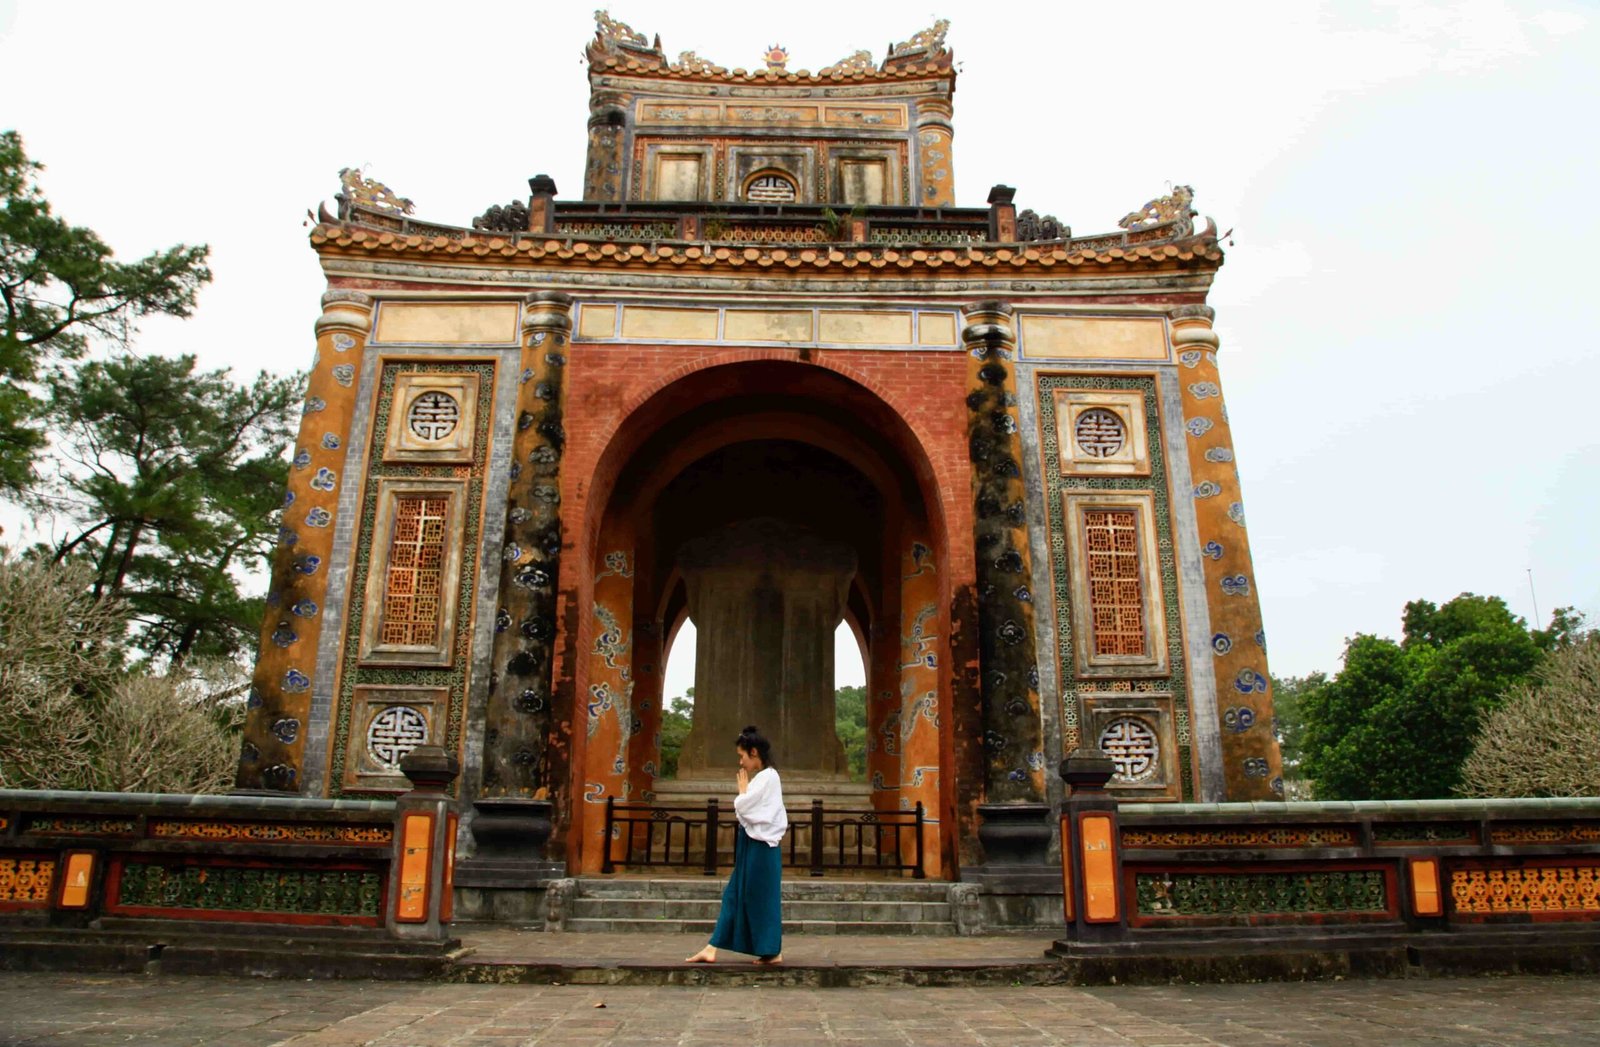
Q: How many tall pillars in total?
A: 4